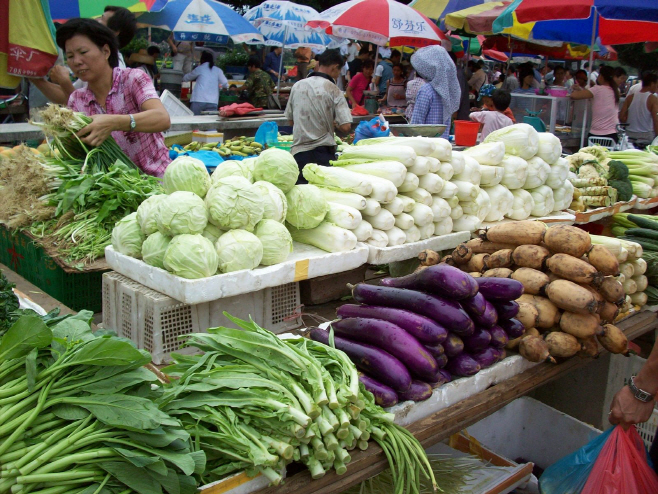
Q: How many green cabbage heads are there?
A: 15